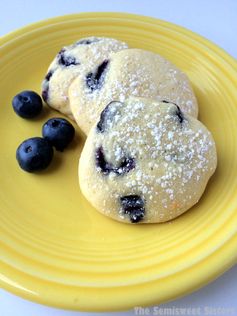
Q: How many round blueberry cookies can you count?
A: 3